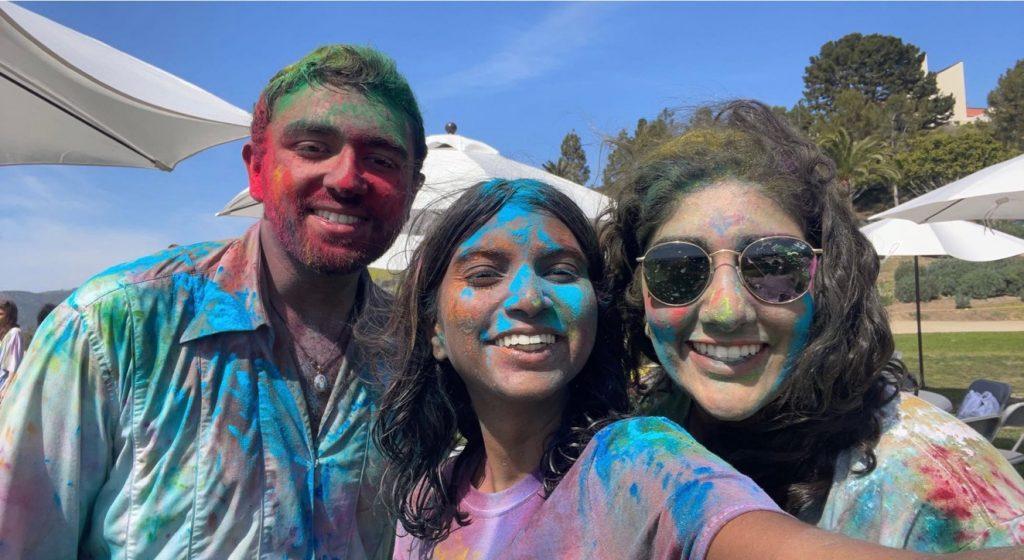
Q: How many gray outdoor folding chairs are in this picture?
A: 2